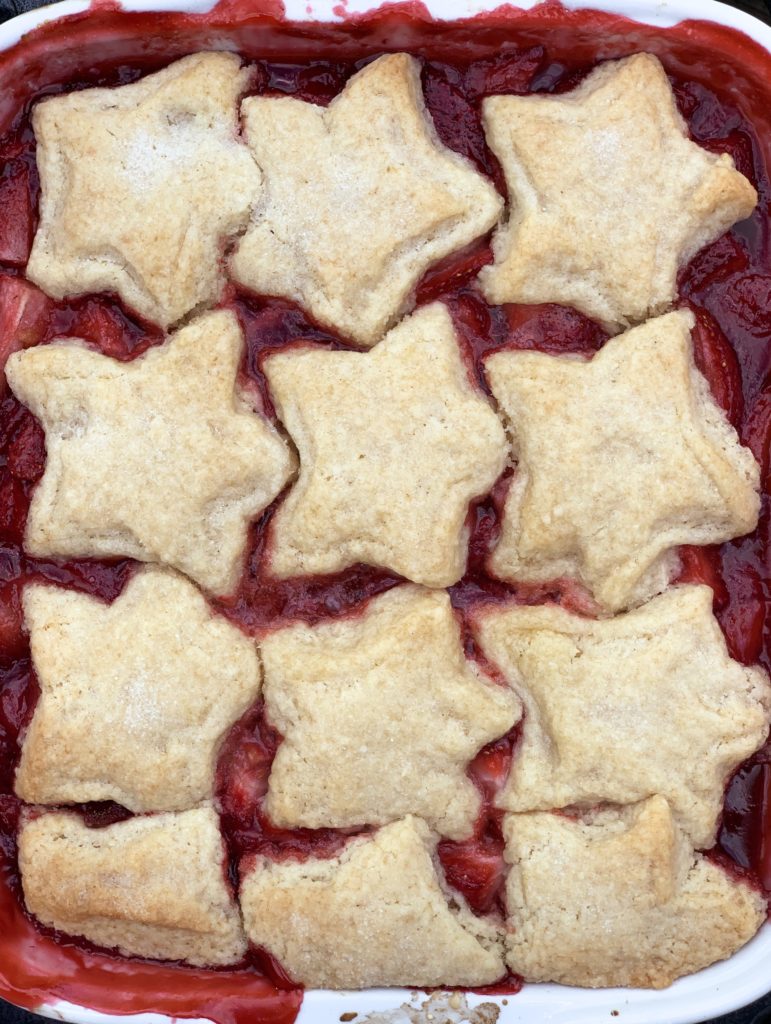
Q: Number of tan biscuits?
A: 12